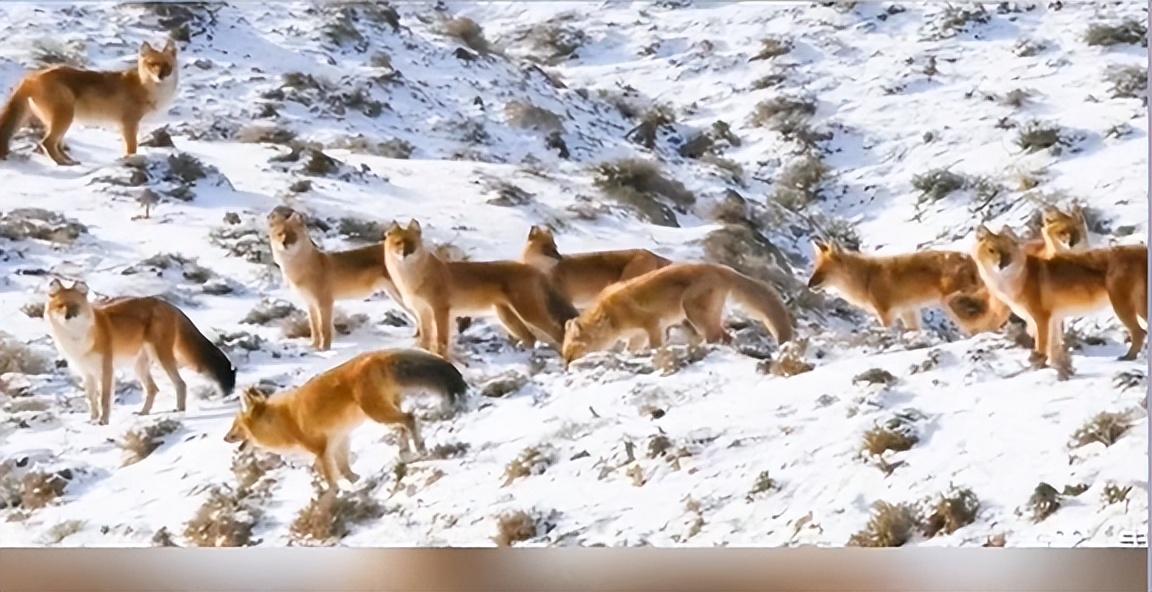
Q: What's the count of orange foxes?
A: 10